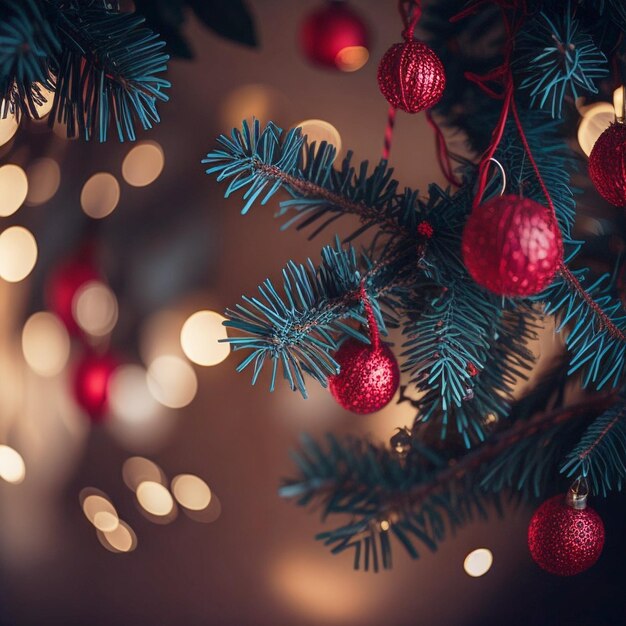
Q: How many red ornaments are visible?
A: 8